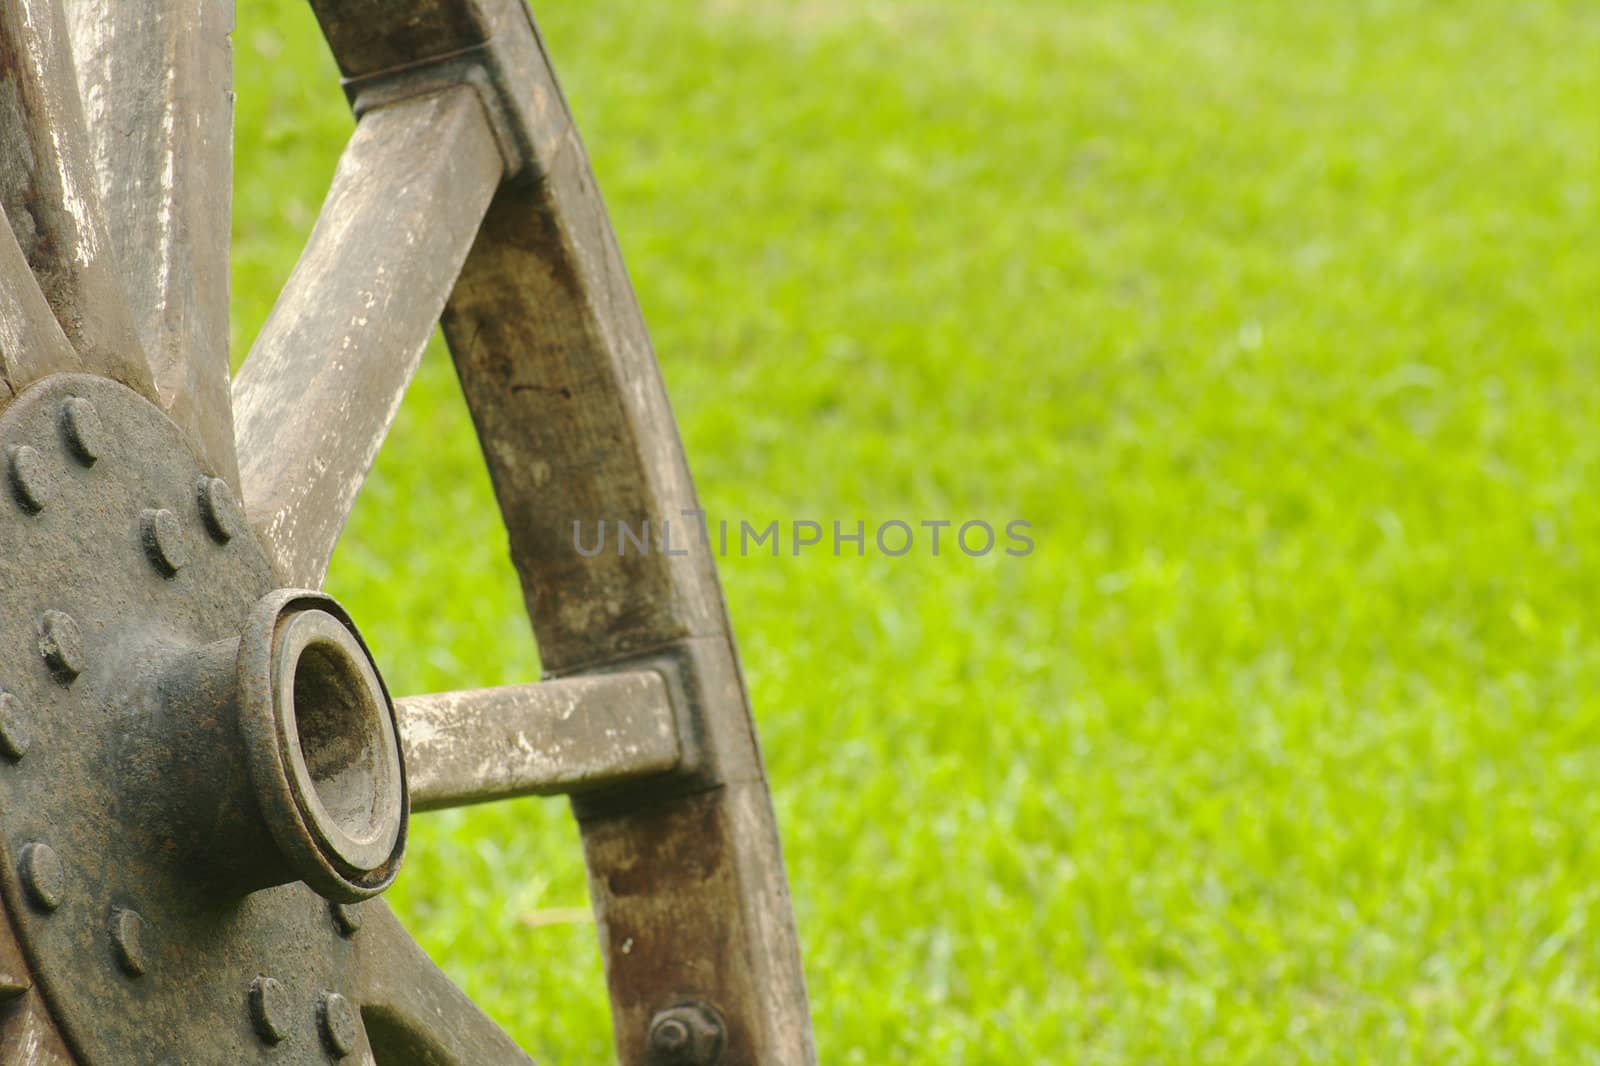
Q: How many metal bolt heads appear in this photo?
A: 12